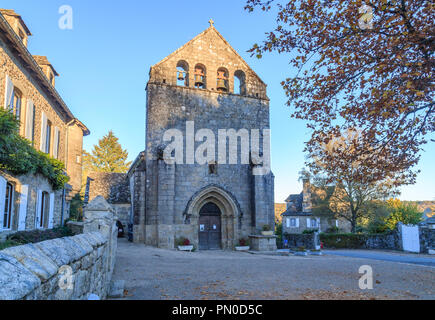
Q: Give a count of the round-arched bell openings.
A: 4